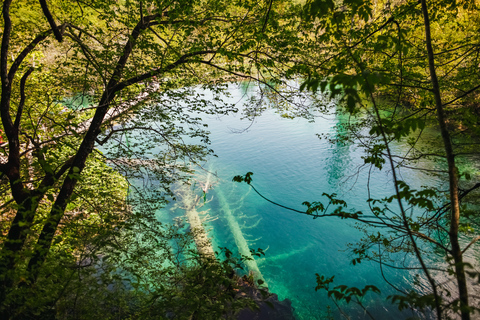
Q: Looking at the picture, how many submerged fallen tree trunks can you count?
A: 2